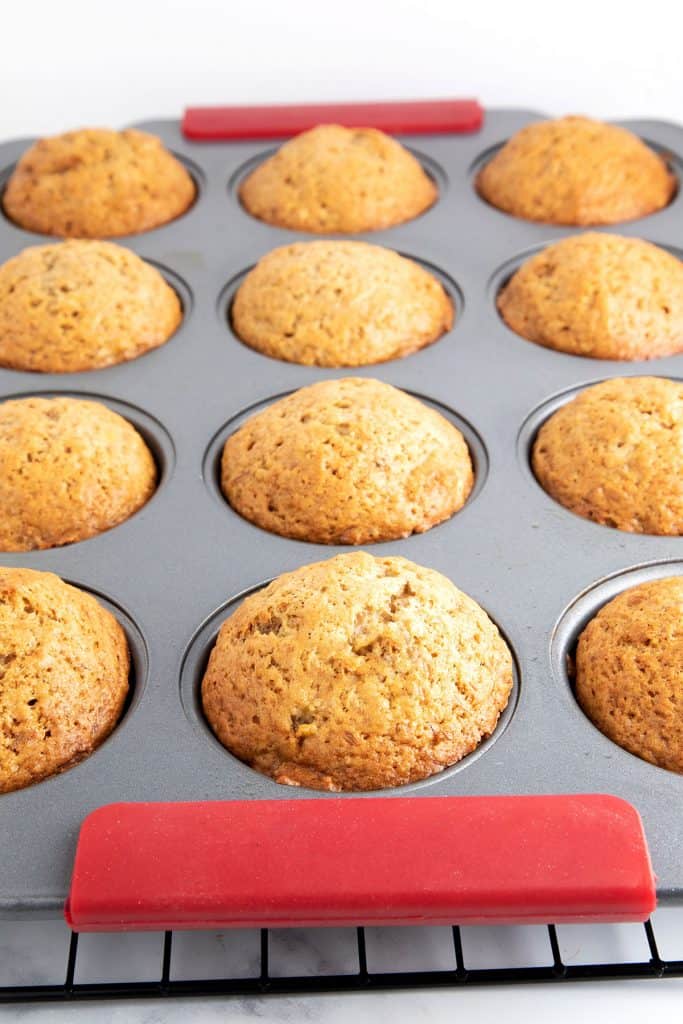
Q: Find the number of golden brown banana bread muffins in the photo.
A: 12